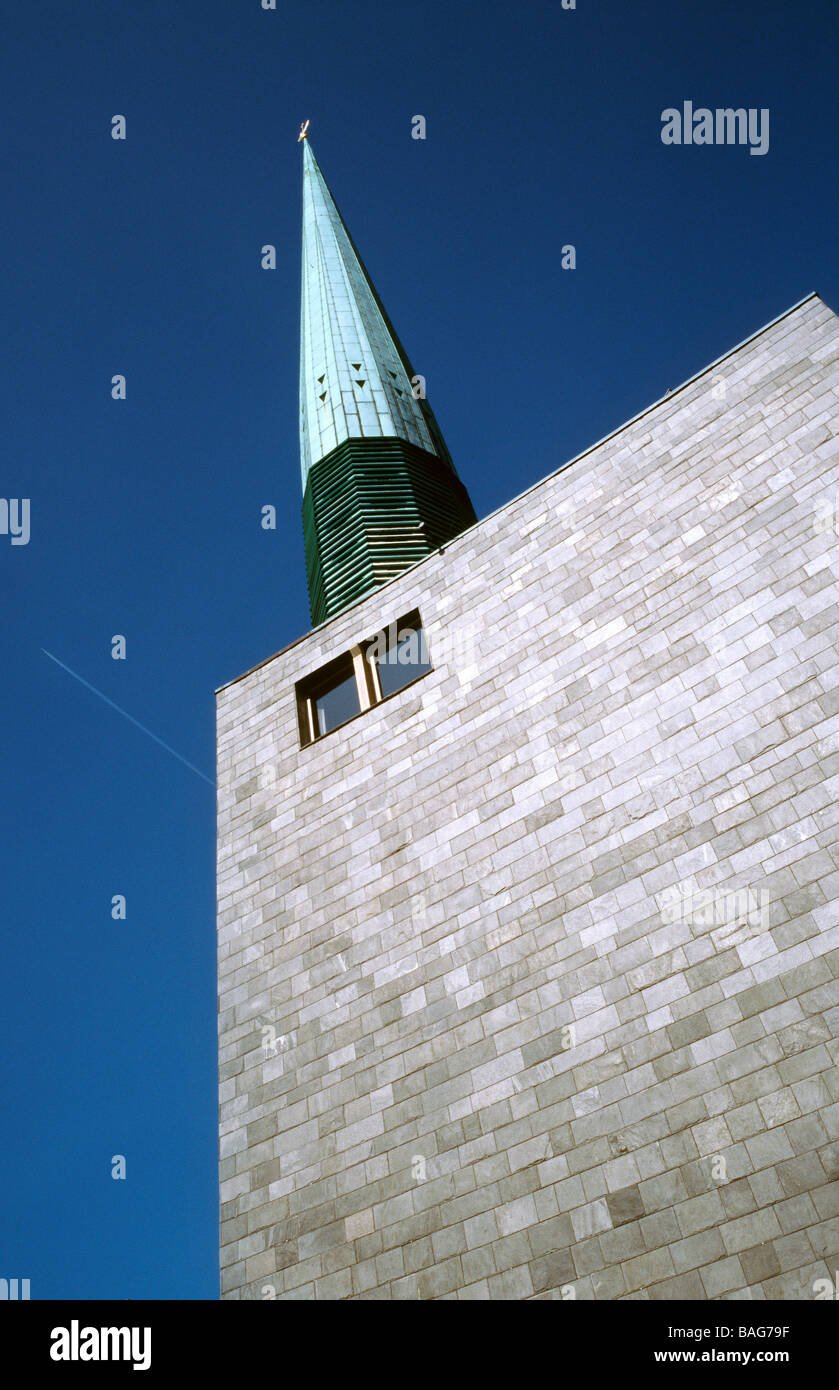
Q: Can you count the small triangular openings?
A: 6